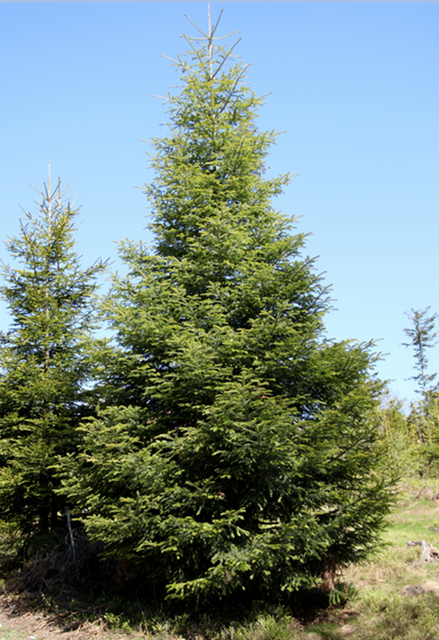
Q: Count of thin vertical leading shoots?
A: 2